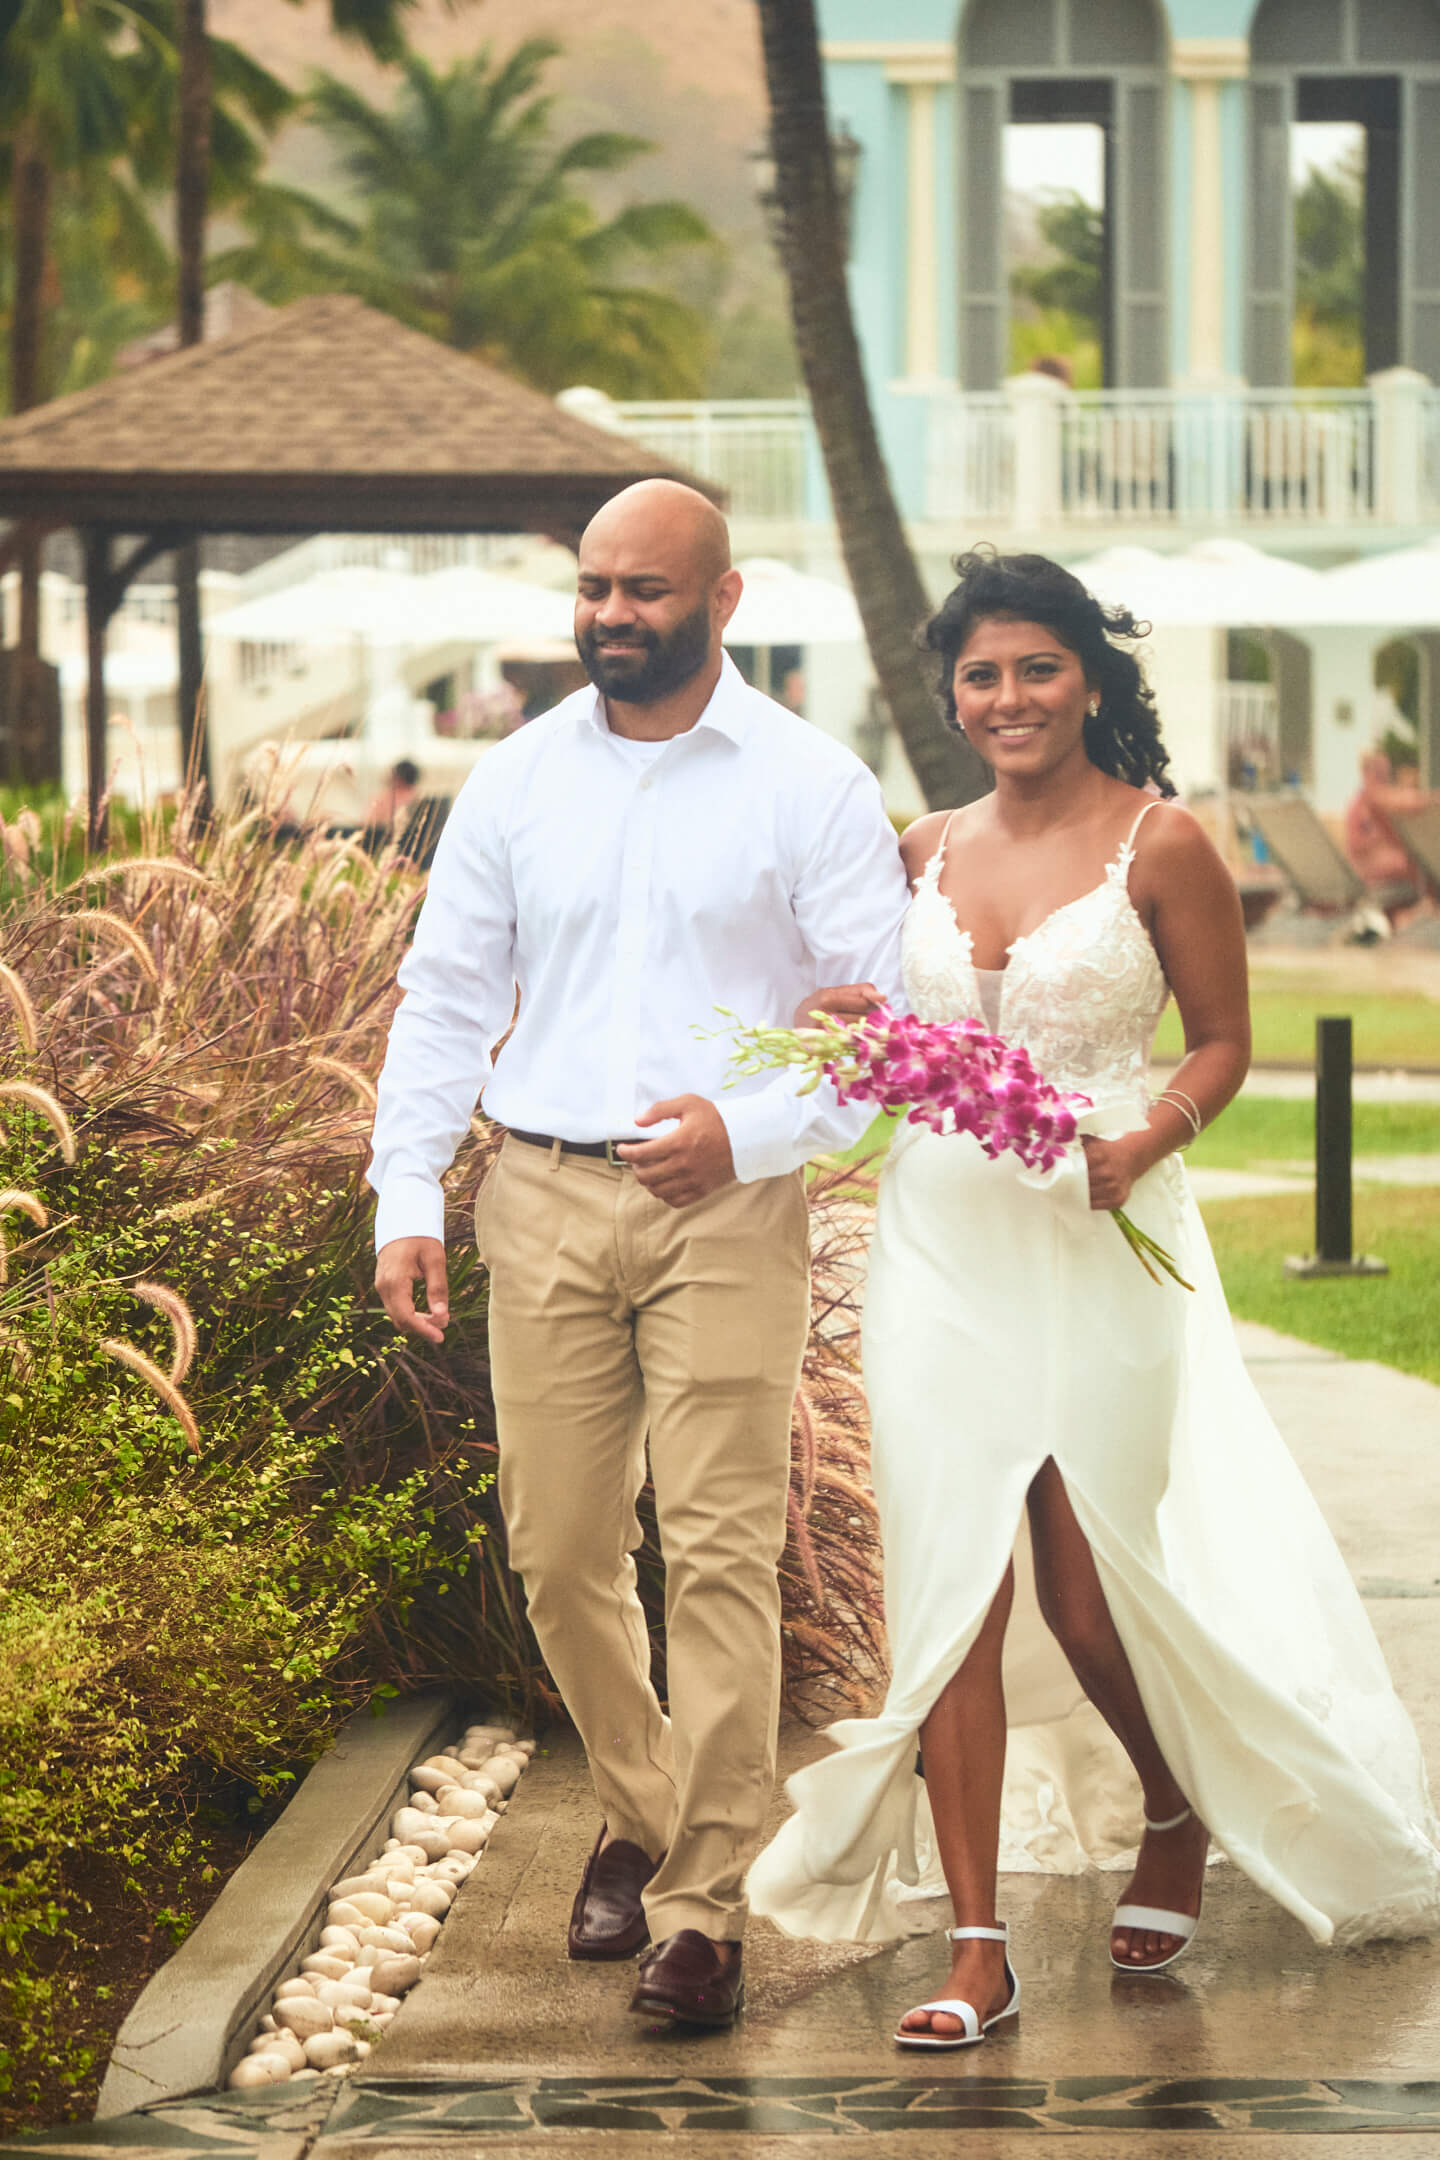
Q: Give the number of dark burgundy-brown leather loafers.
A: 2